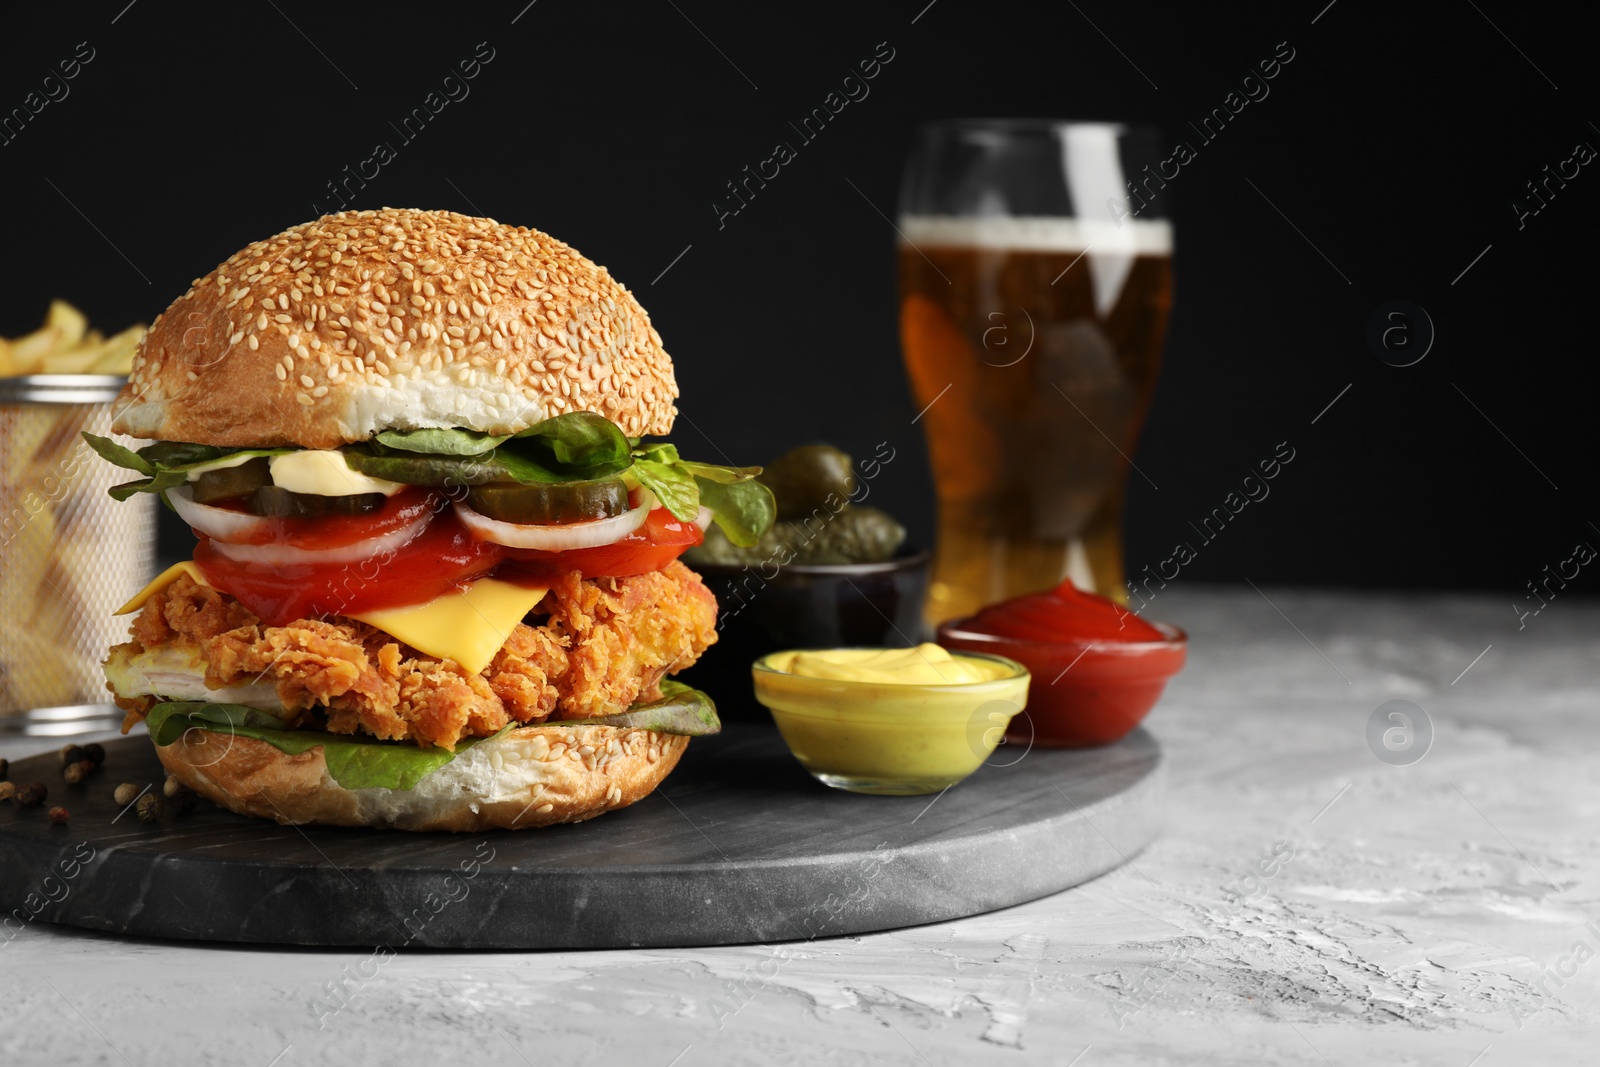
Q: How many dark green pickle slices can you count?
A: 3